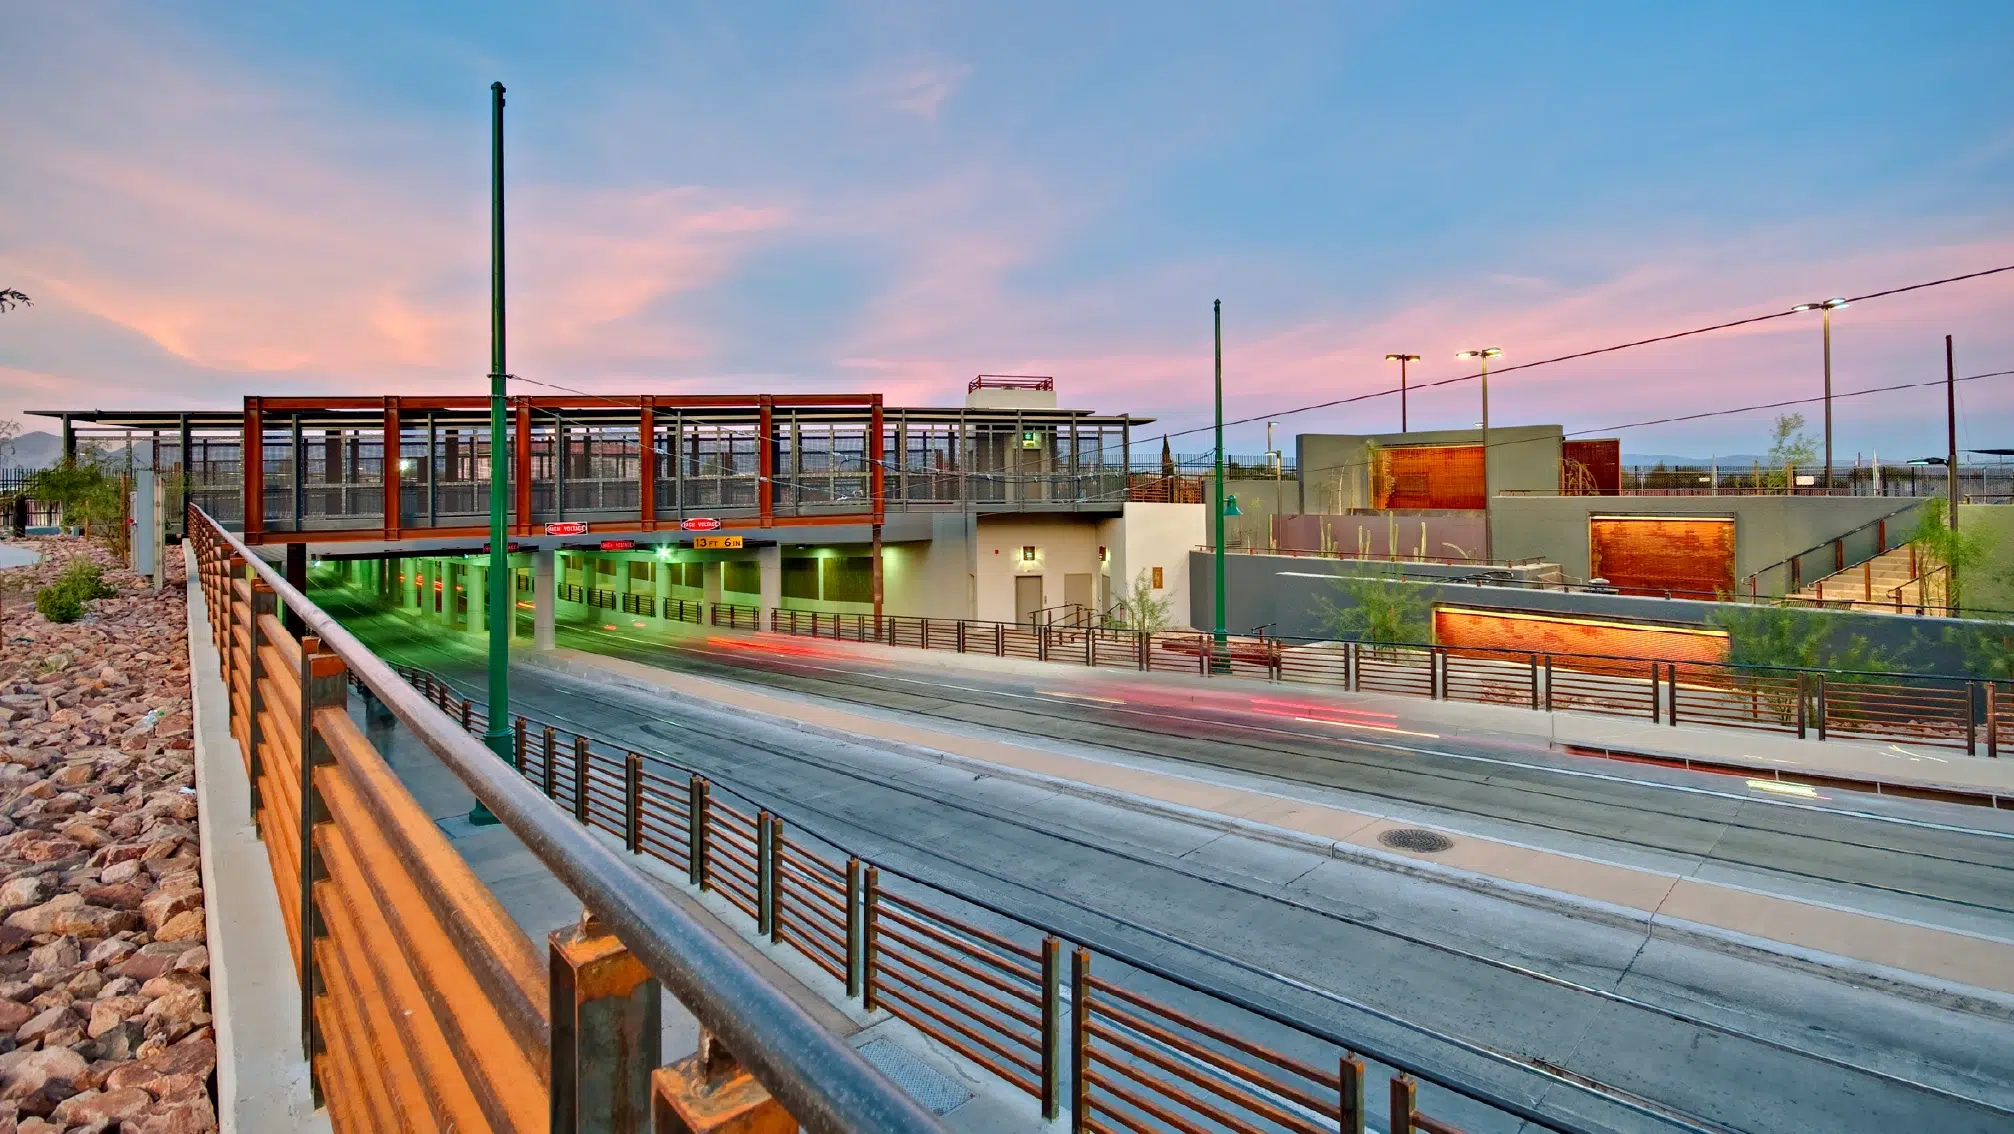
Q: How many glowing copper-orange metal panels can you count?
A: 3